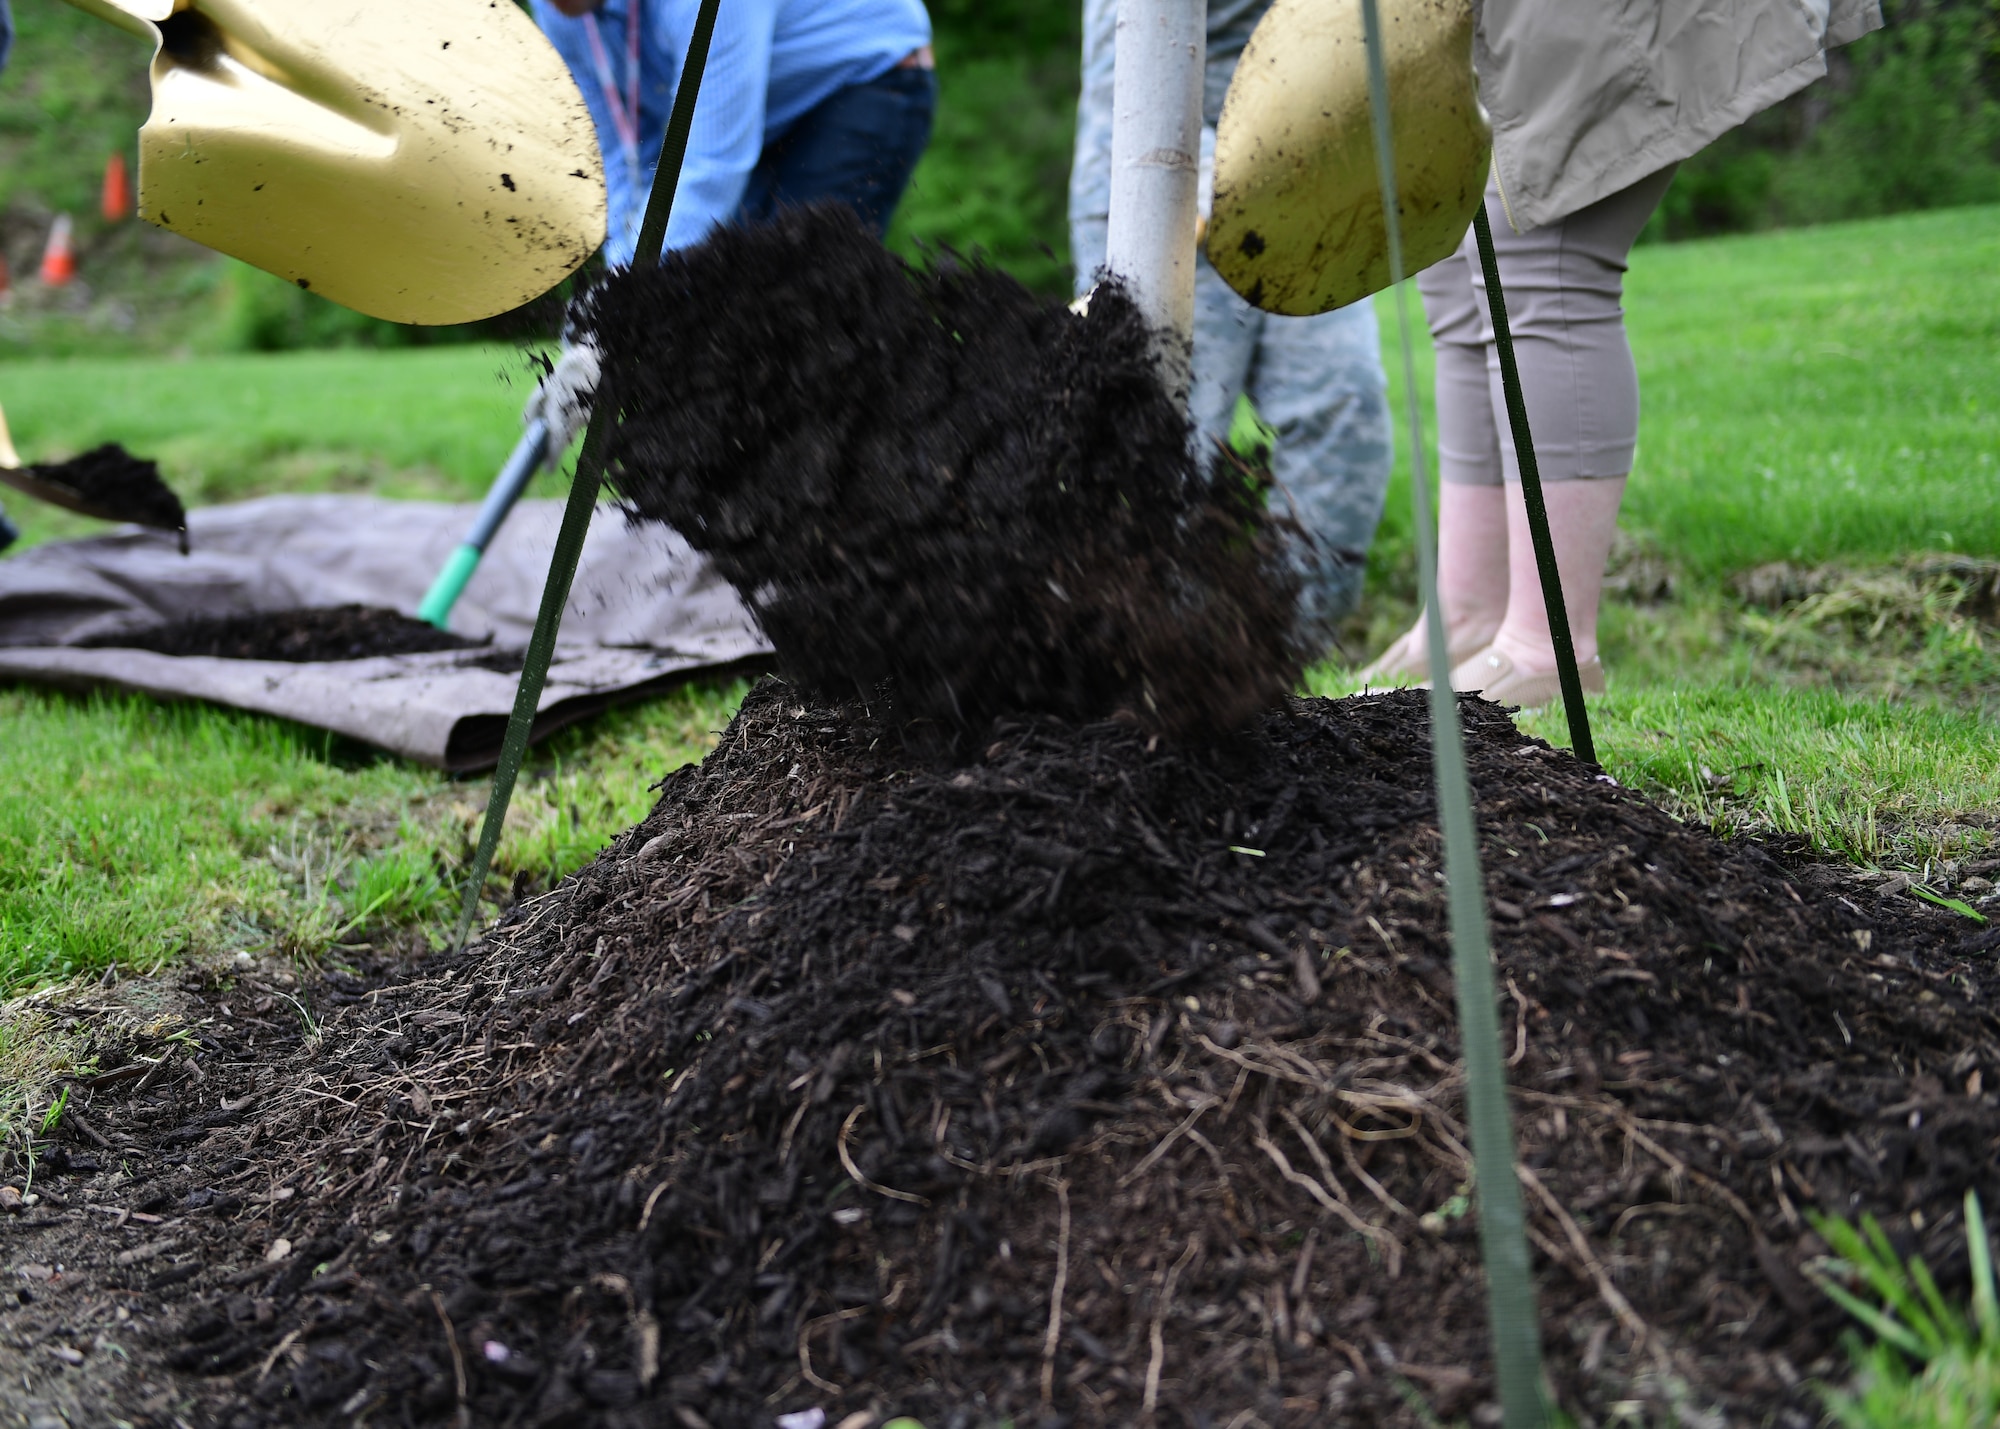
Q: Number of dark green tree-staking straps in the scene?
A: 3